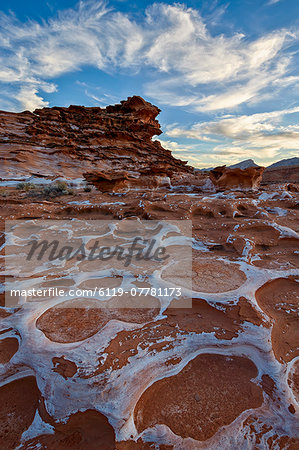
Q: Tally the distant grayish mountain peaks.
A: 2